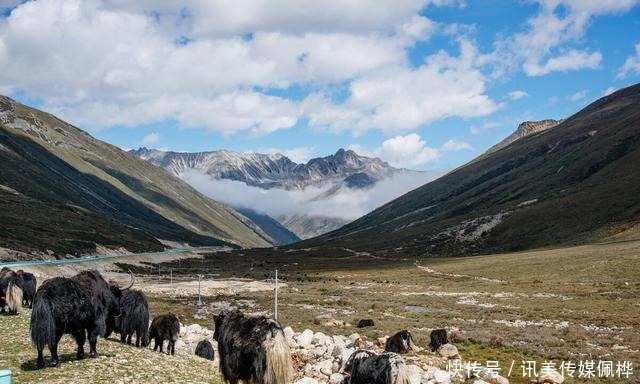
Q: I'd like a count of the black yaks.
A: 11